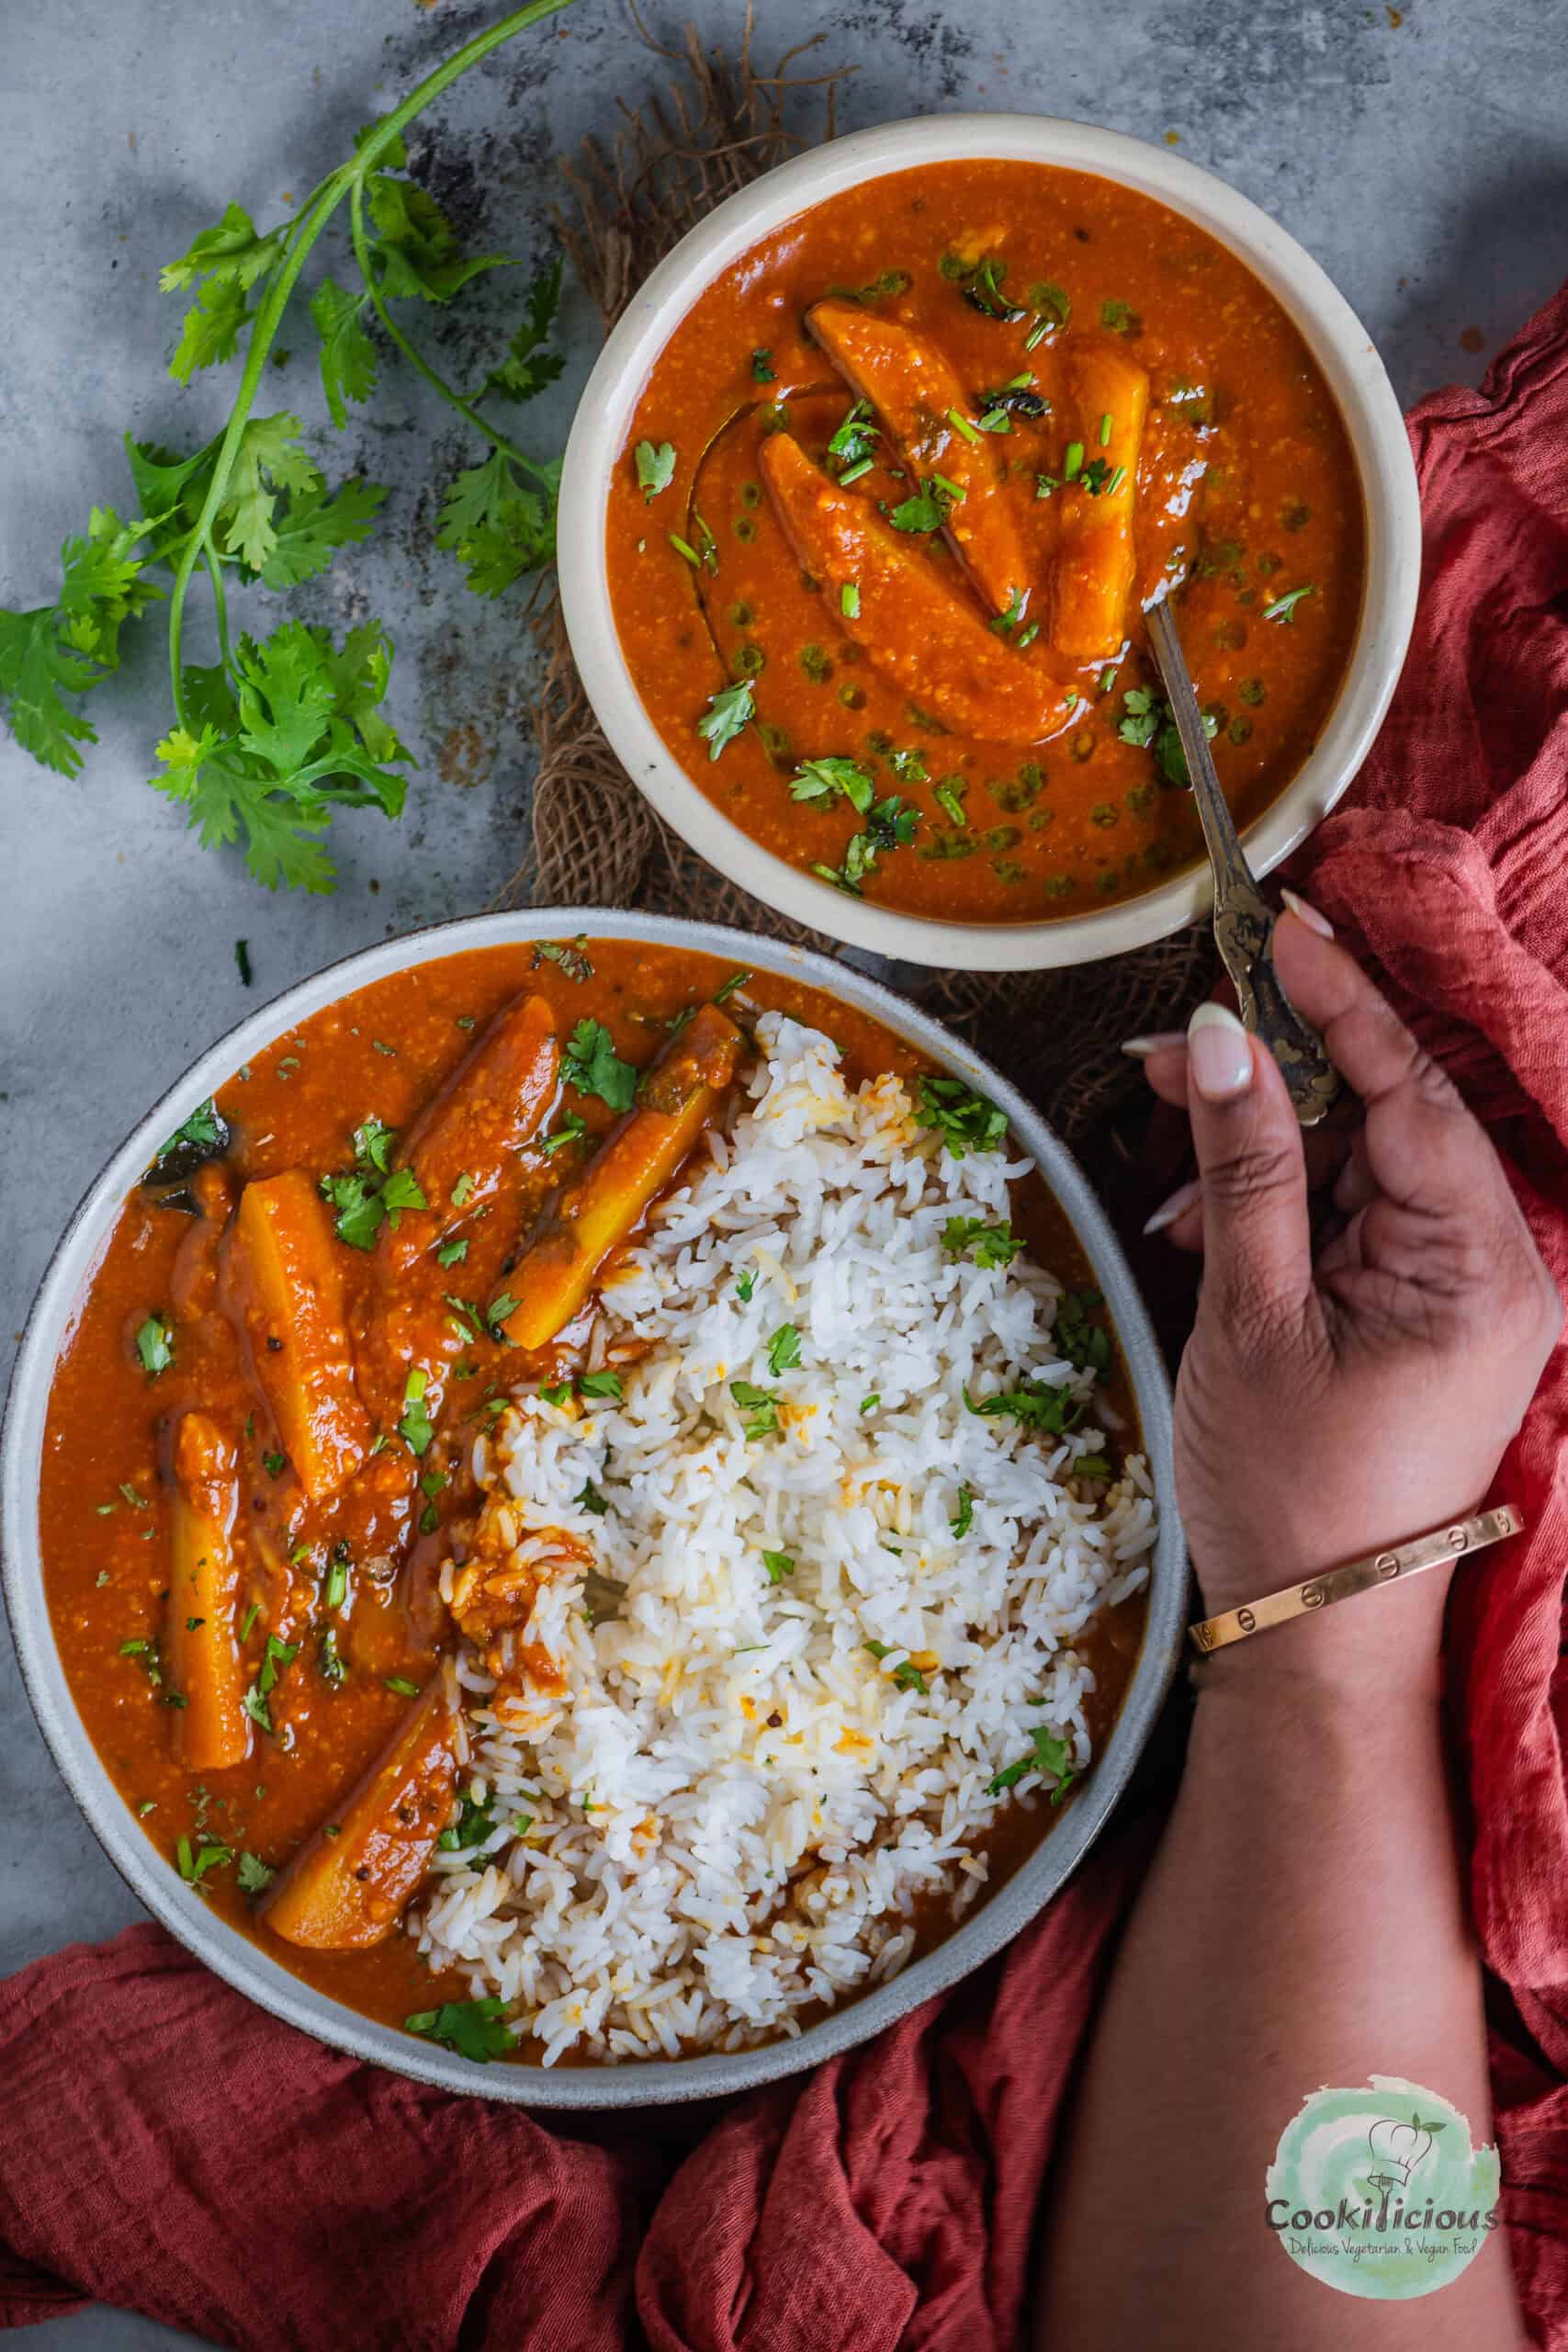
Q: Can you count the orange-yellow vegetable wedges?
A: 8